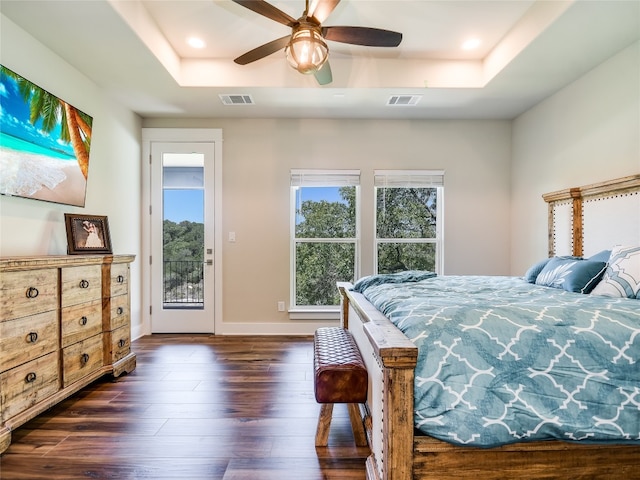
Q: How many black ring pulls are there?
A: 9